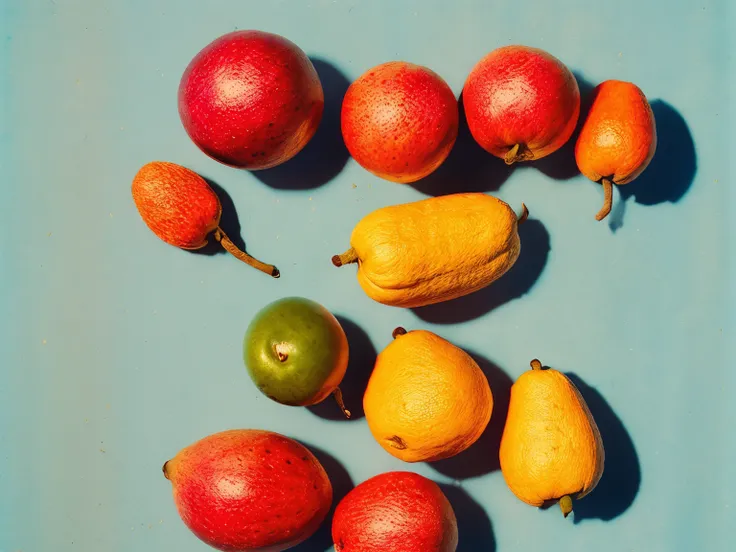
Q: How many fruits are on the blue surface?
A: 11